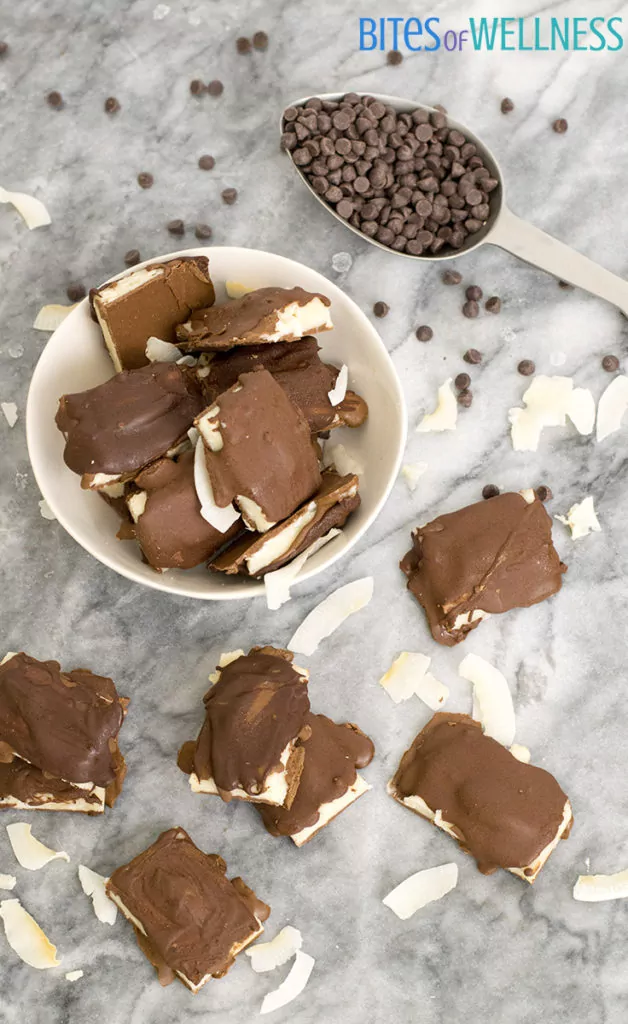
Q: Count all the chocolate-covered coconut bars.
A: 14